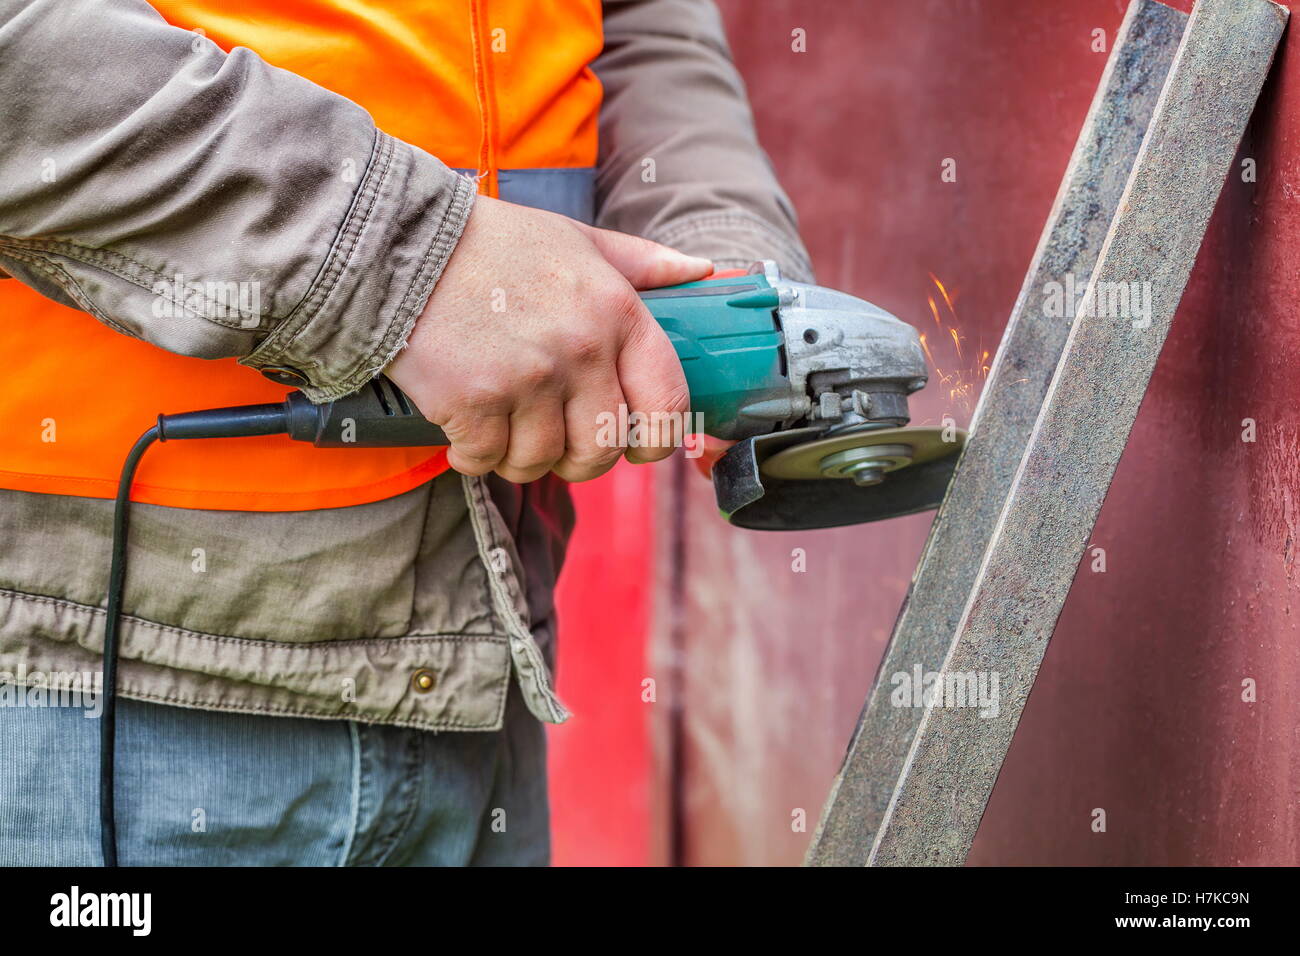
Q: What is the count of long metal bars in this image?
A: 2